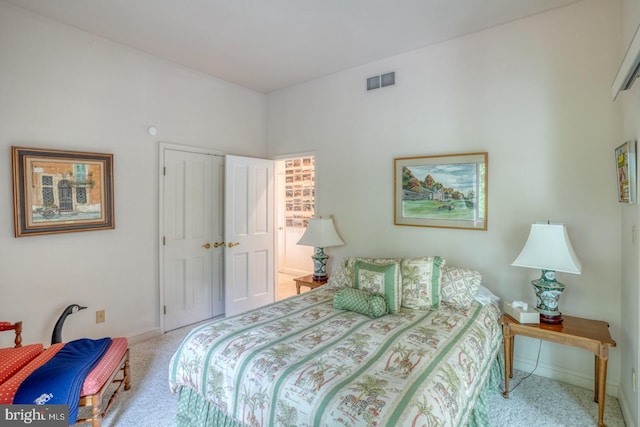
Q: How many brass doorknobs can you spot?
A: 3